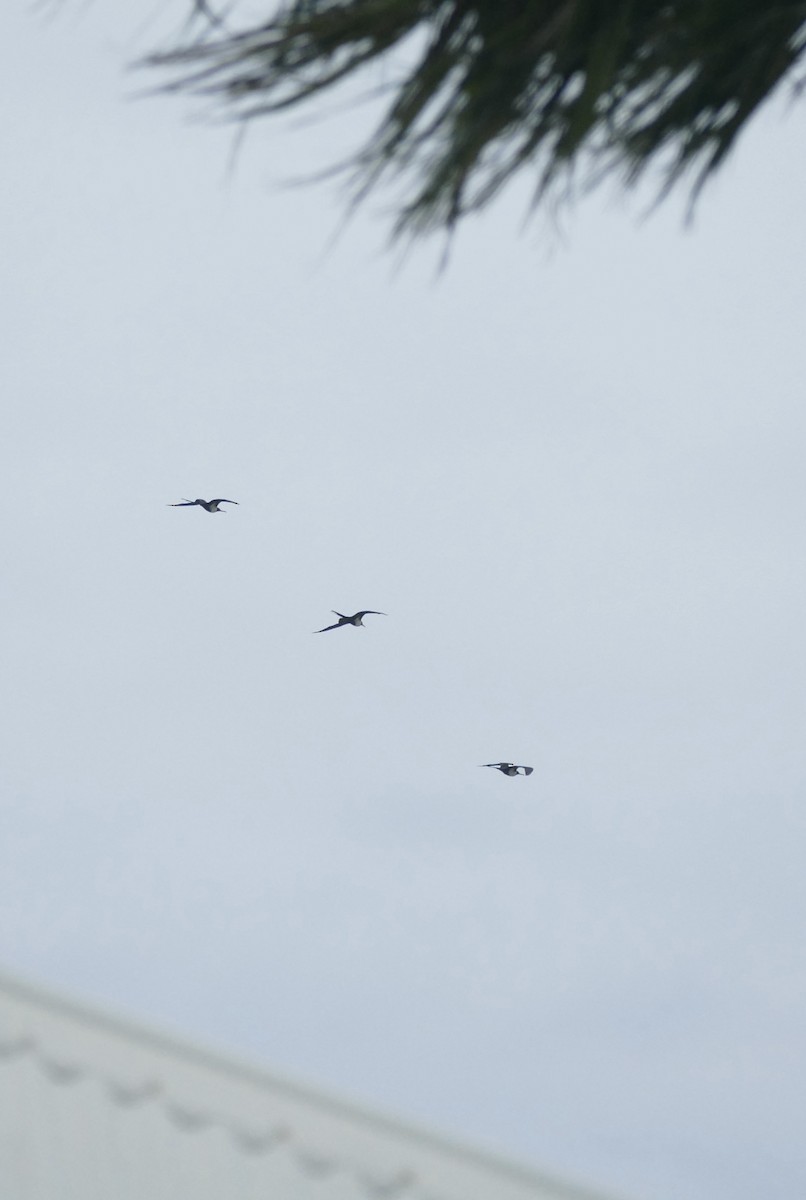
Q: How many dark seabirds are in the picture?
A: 3